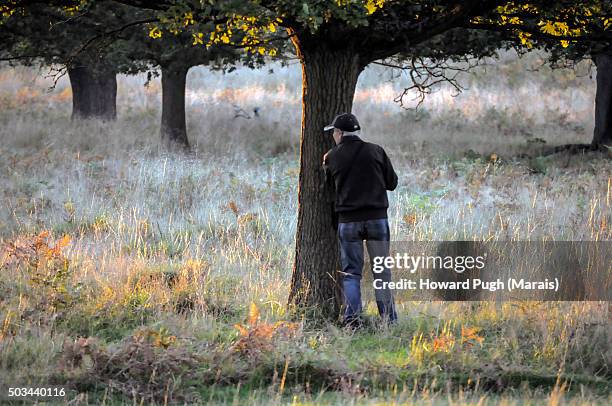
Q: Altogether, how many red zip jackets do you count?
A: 0